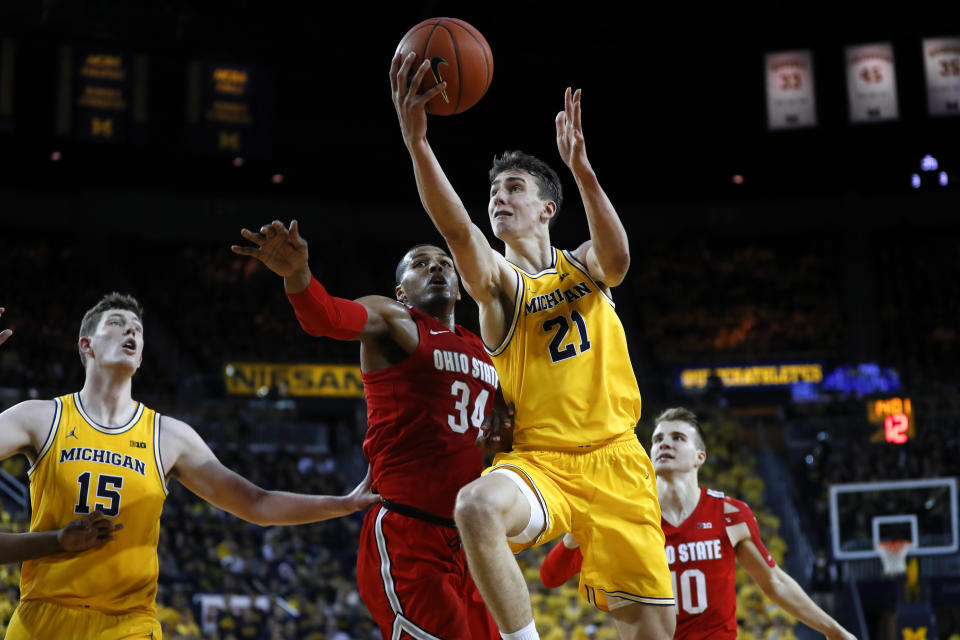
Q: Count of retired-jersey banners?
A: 3